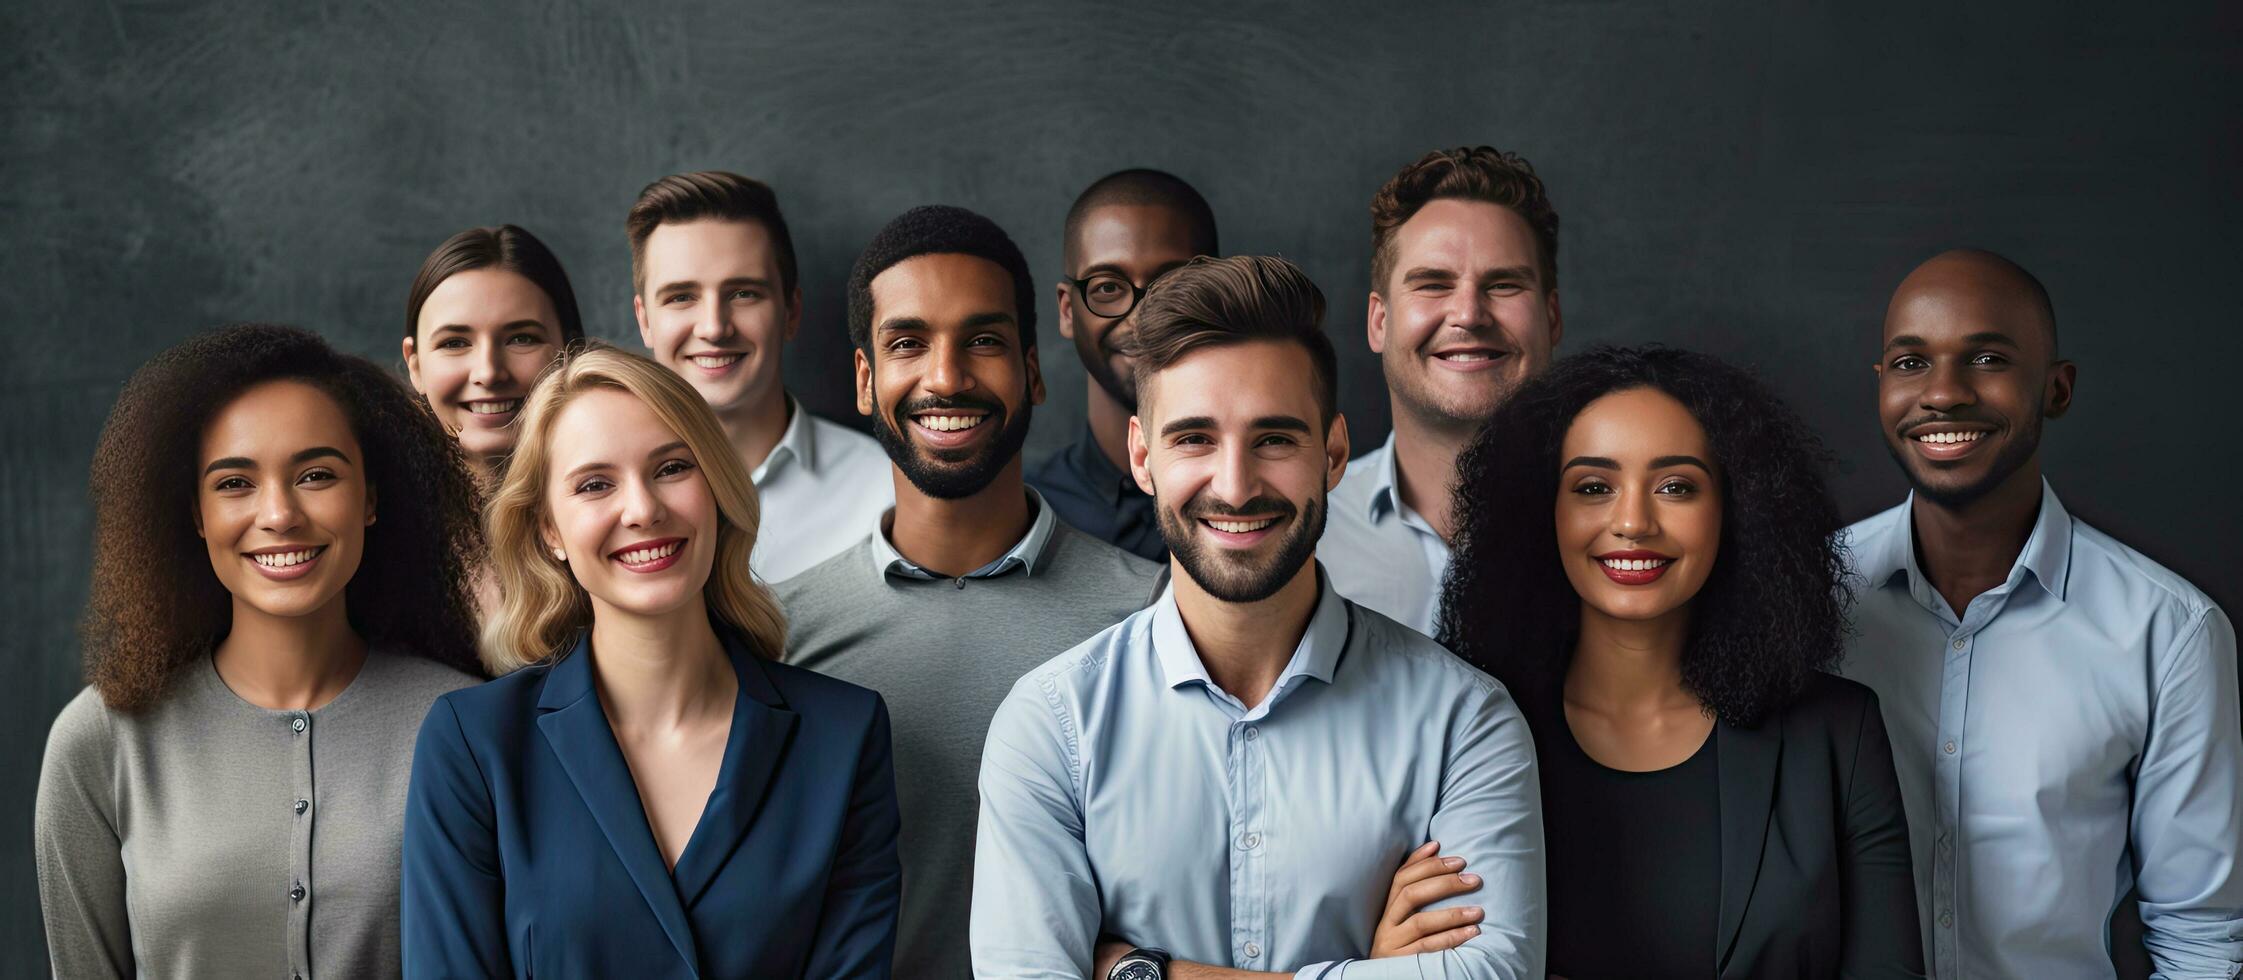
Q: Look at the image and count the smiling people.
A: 10